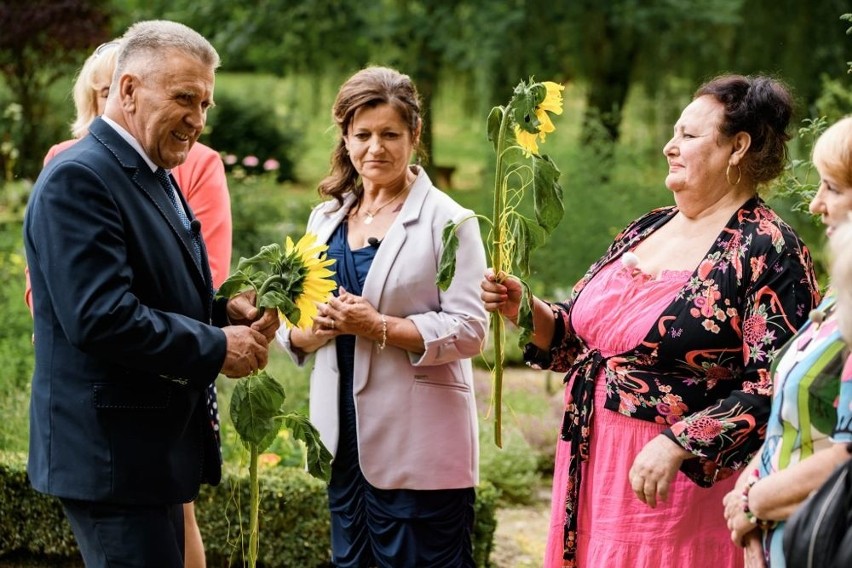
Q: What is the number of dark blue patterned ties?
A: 1